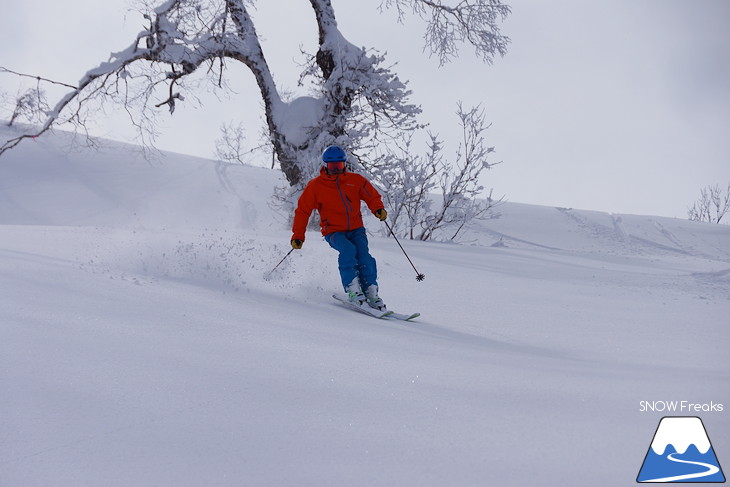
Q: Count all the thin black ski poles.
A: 2